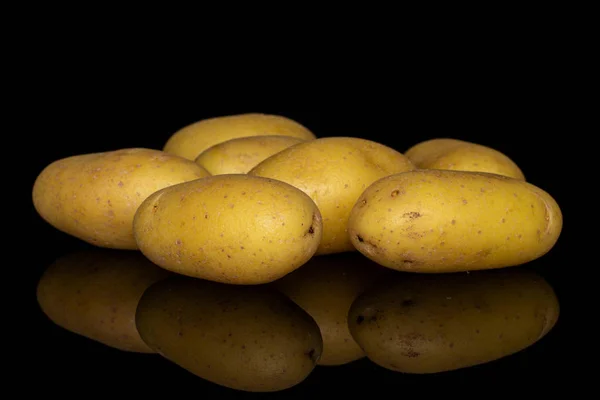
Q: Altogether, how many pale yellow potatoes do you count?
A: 7